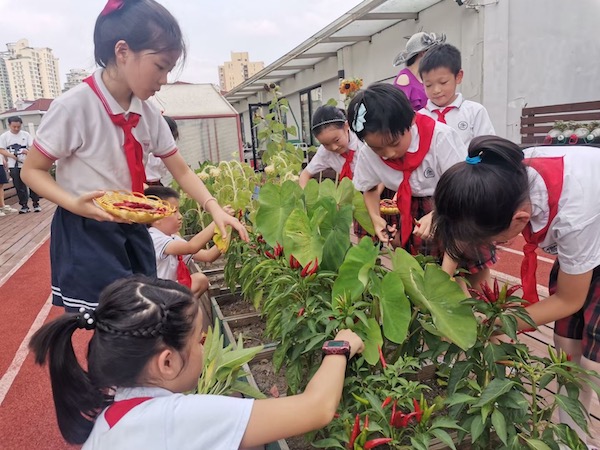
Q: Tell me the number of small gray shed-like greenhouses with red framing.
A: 1